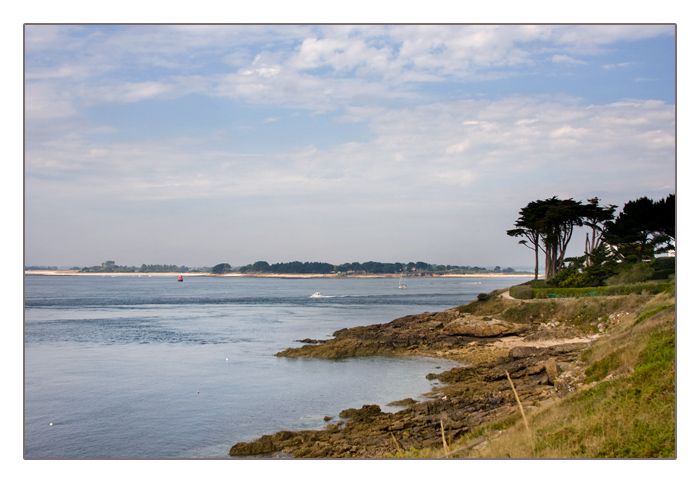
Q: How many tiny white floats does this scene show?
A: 2